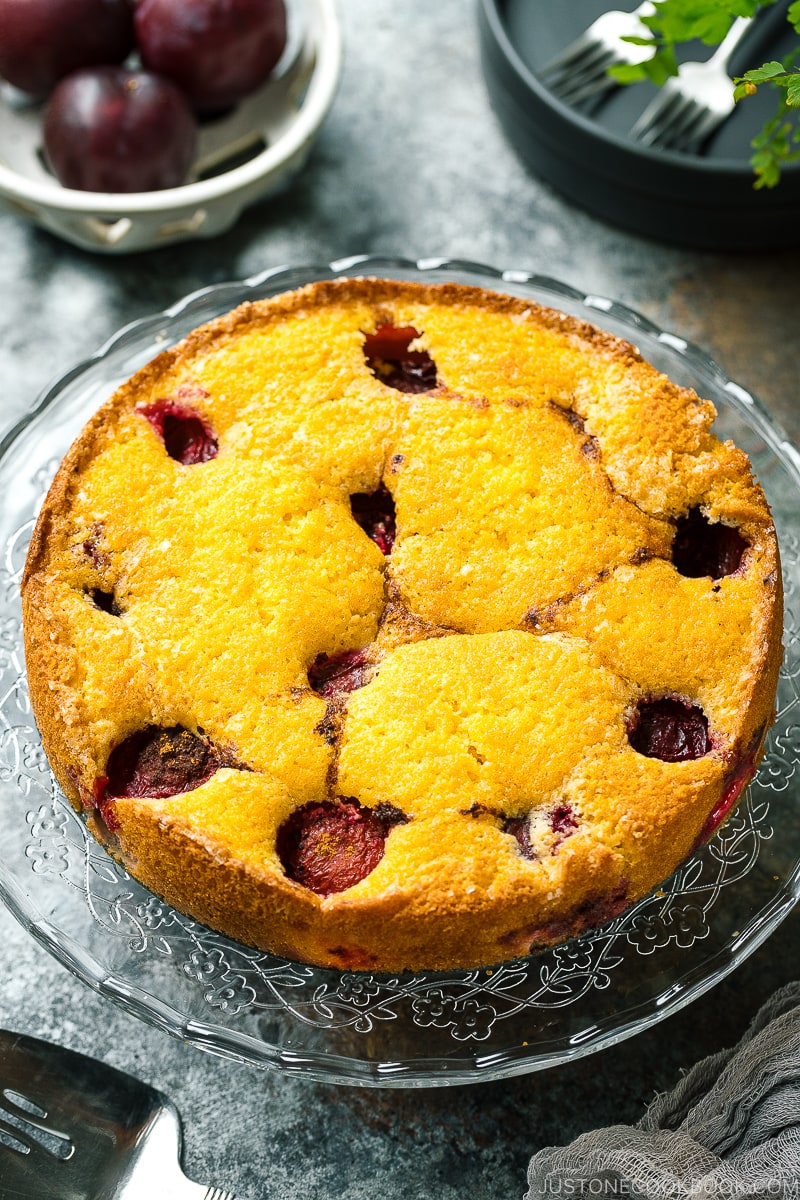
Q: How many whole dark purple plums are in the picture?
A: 3